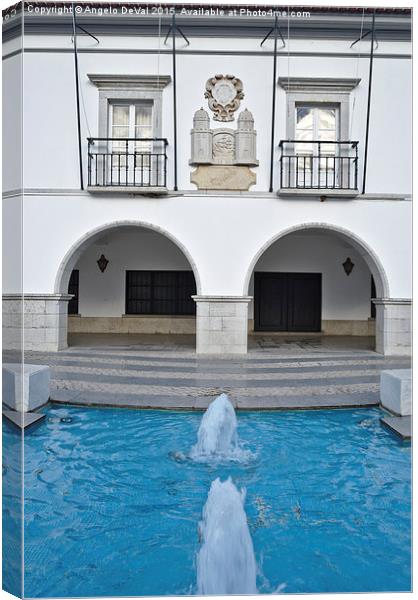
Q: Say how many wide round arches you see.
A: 2